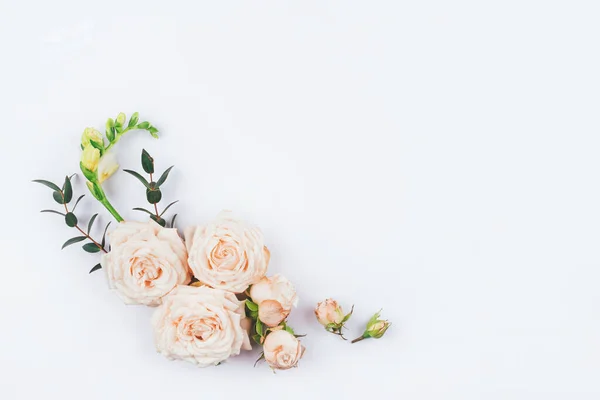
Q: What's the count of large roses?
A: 3